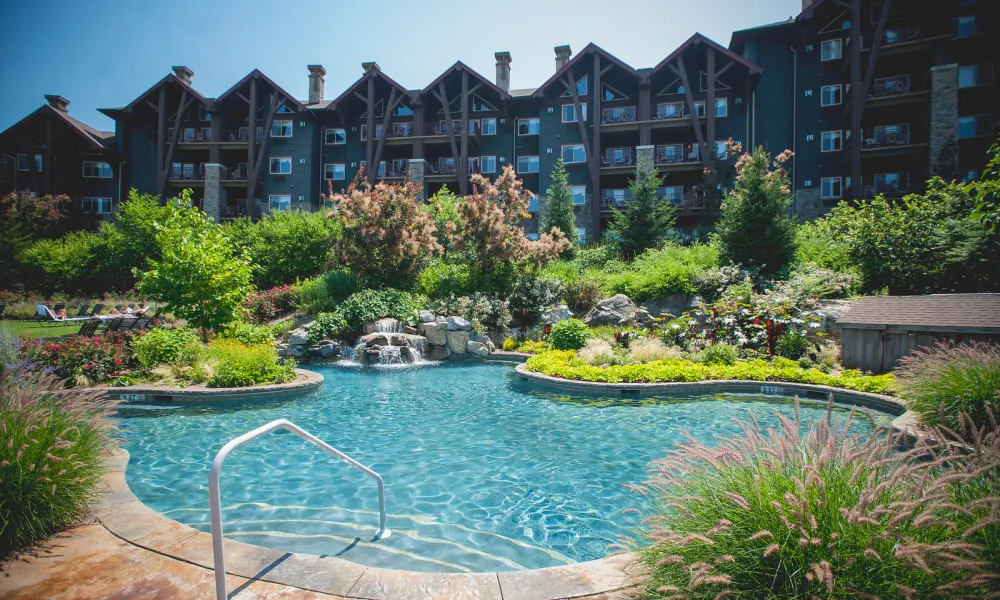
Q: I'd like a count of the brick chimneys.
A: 6